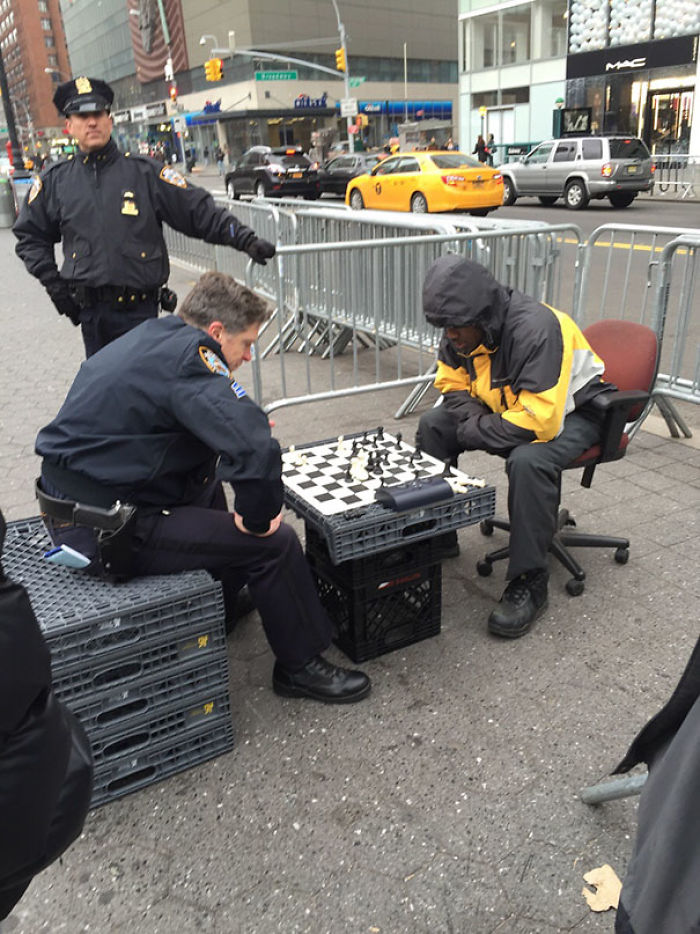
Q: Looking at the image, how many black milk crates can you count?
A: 2